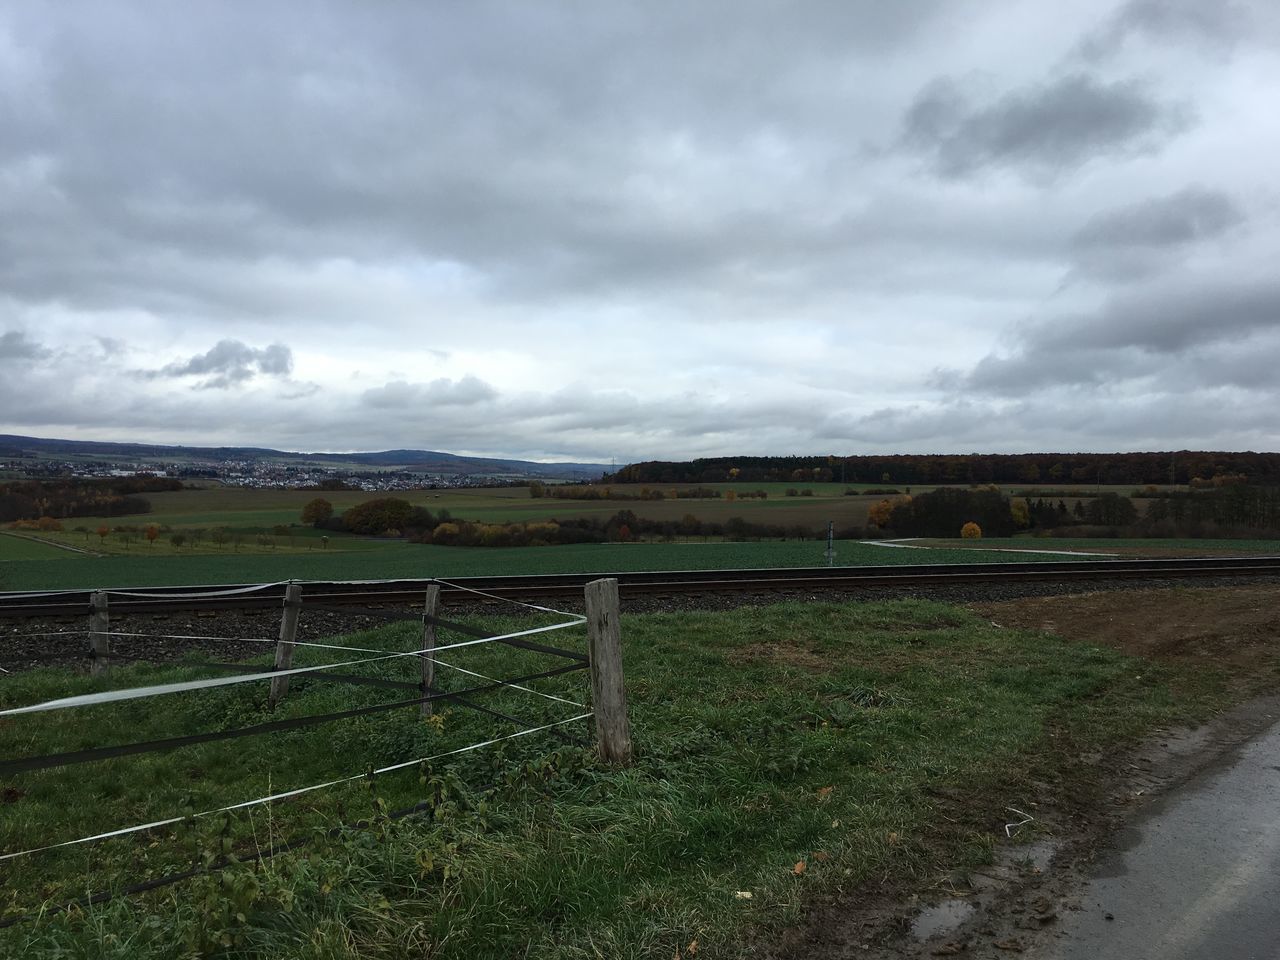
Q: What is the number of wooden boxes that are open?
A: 0